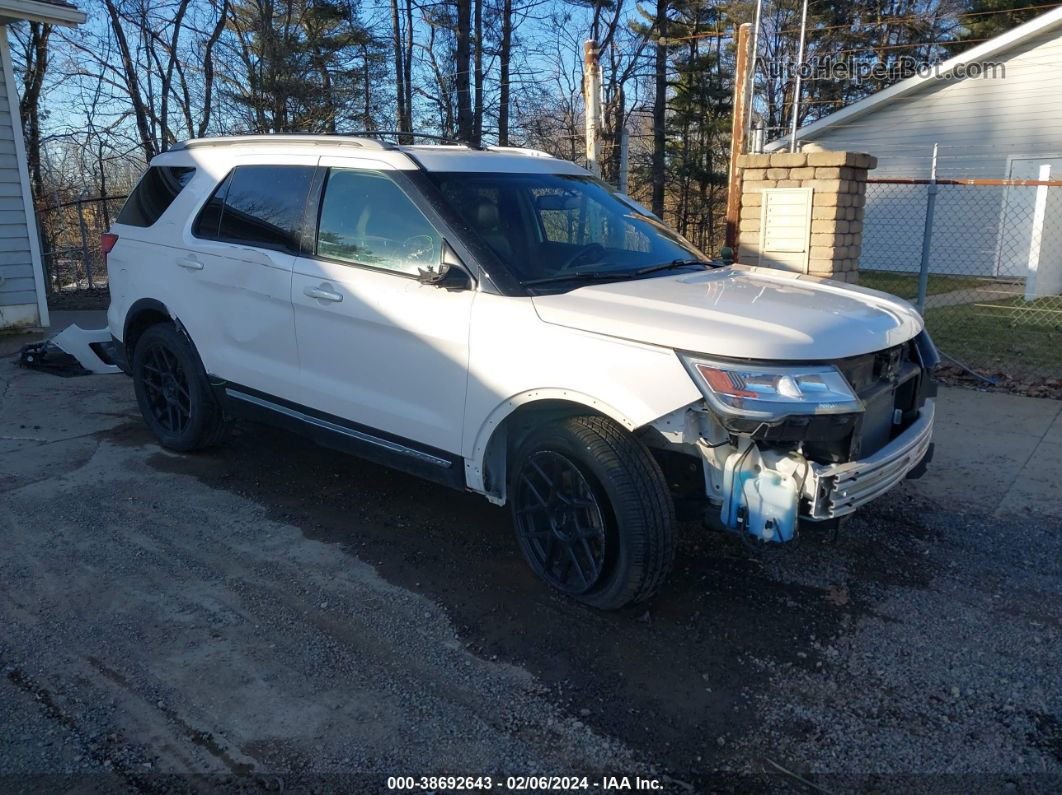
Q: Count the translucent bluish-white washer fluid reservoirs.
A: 1